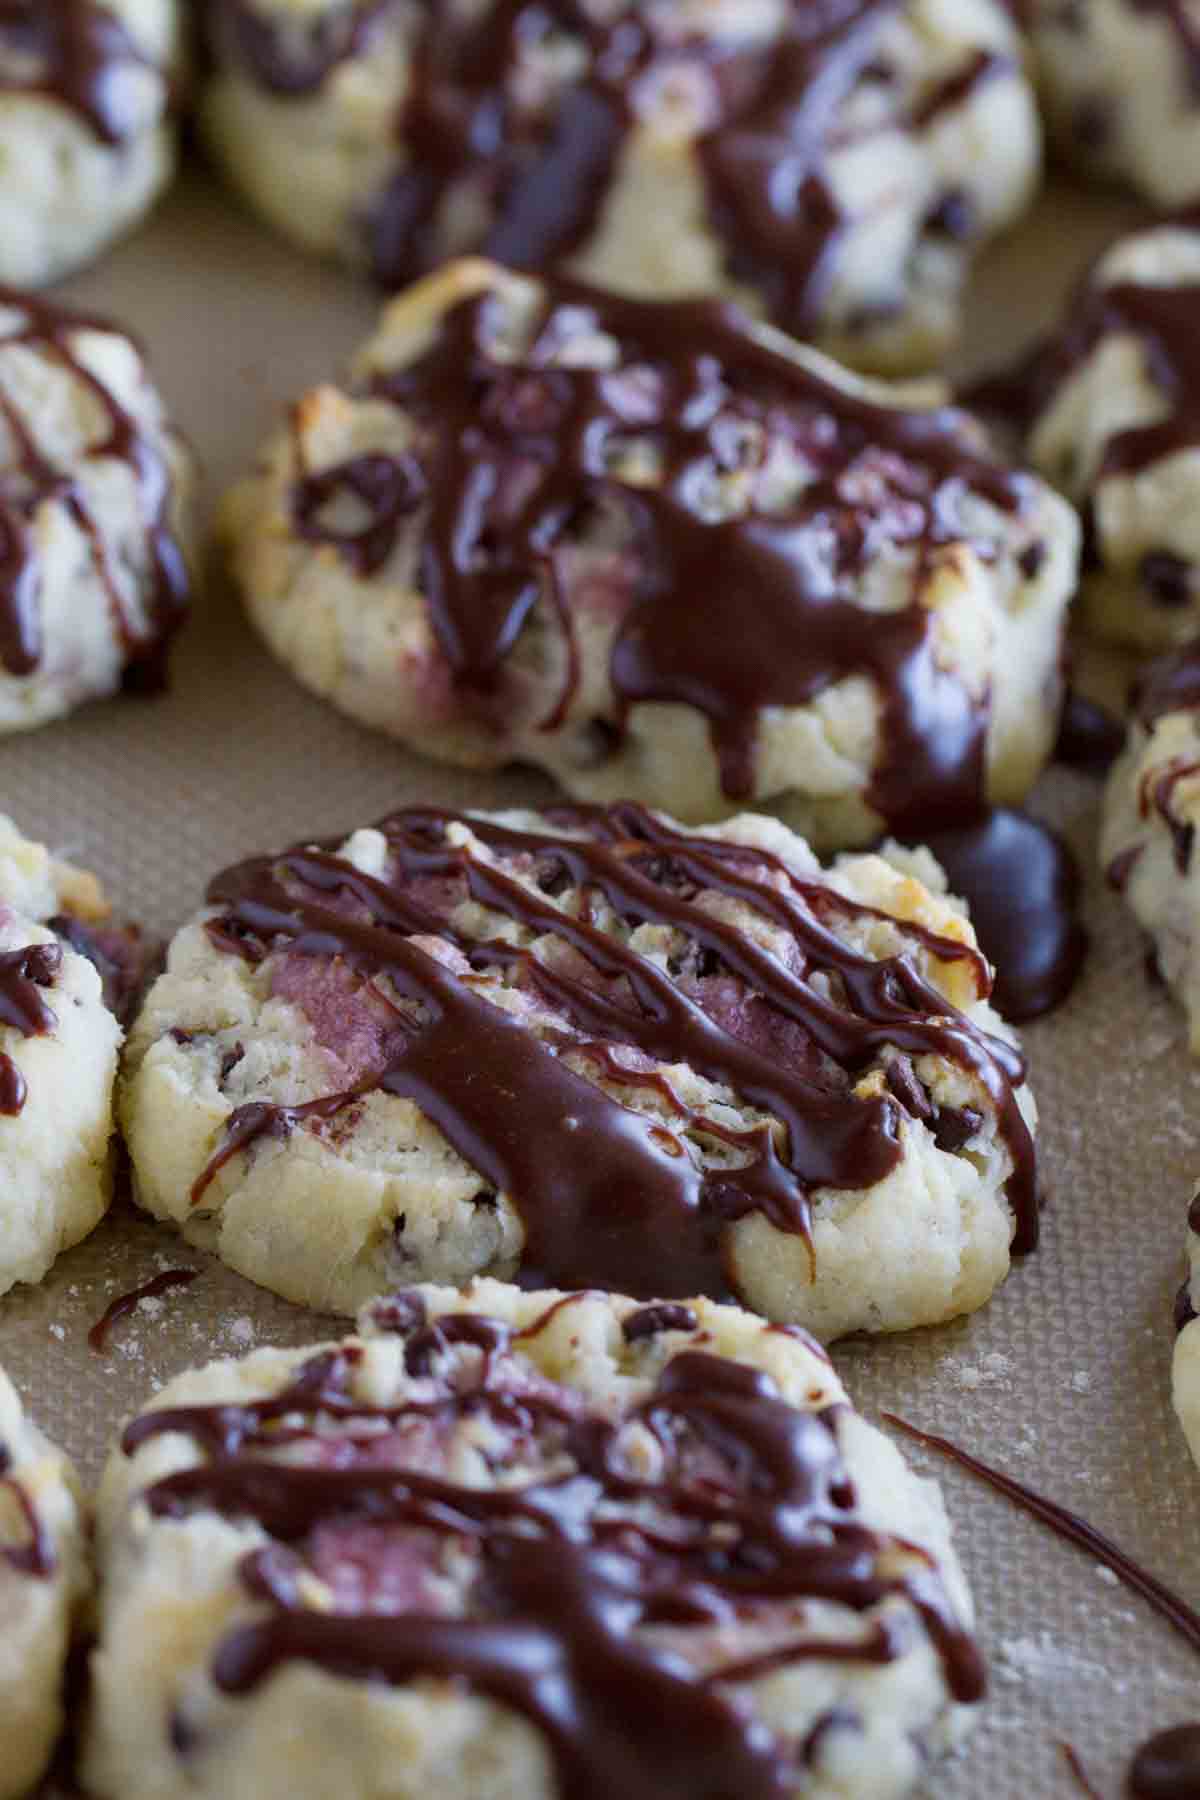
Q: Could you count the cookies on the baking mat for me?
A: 12